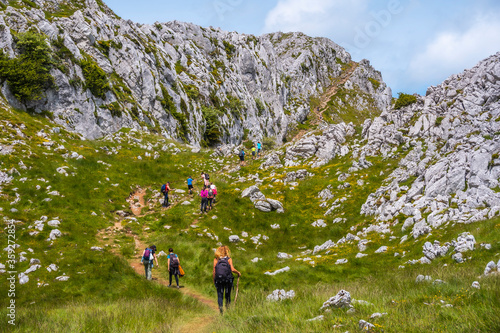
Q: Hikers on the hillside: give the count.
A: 12